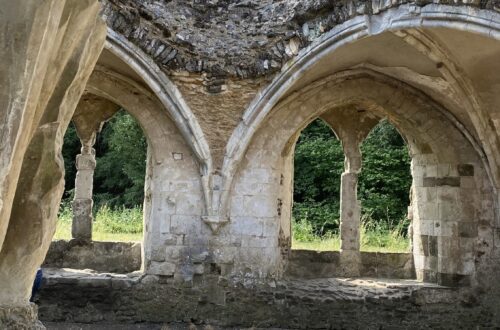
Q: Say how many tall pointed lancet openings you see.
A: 4